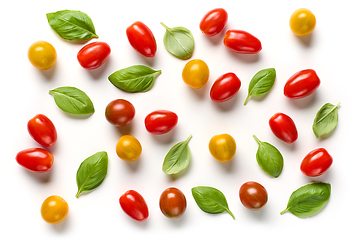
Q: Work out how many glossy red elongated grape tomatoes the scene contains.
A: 12